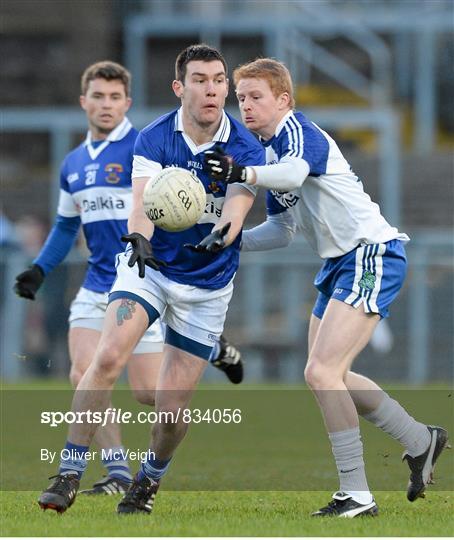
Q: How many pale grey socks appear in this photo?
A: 2